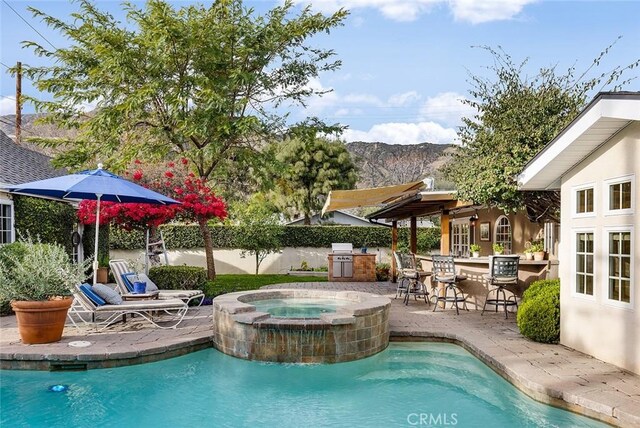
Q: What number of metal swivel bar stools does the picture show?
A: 4